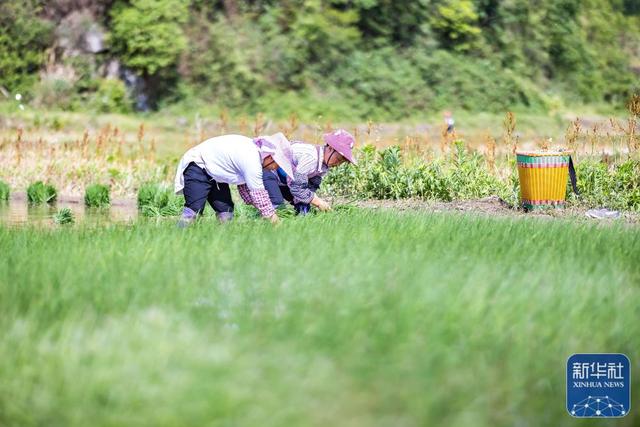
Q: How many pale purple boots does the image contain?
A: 2